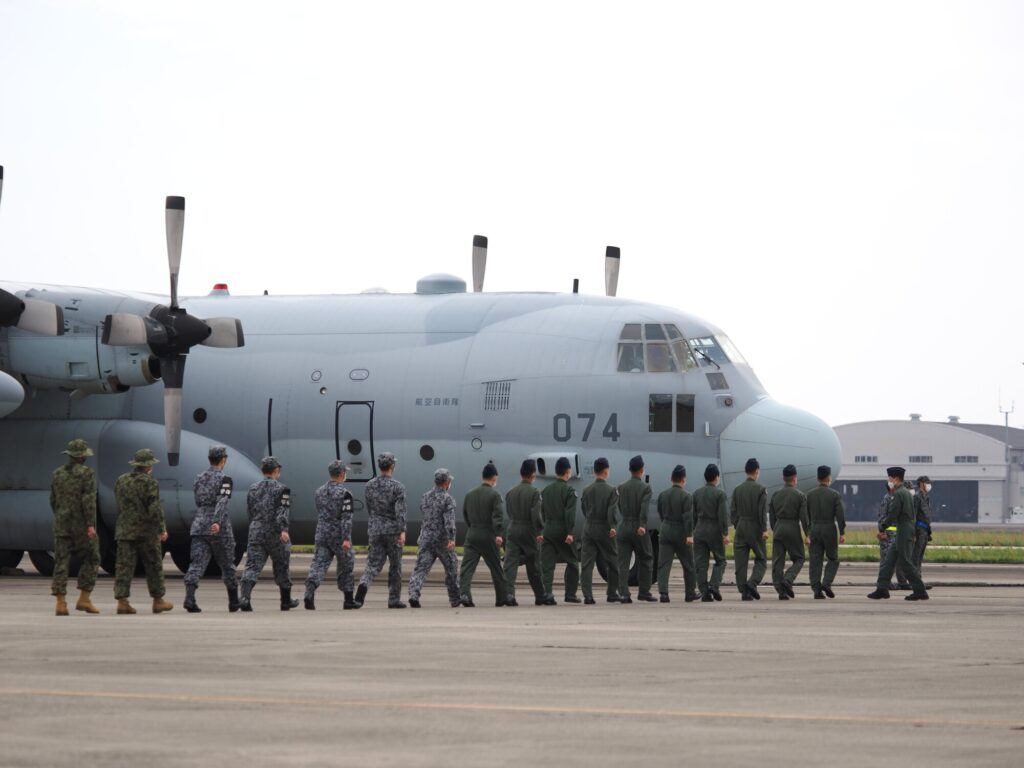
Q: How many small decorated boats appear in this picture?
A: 0